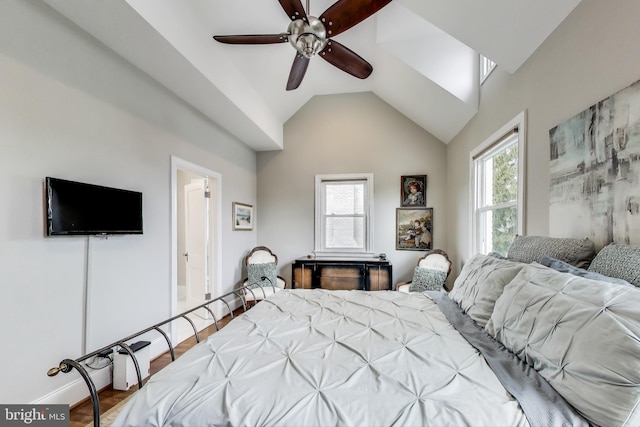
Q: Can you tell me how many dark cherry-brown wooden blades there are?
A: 5